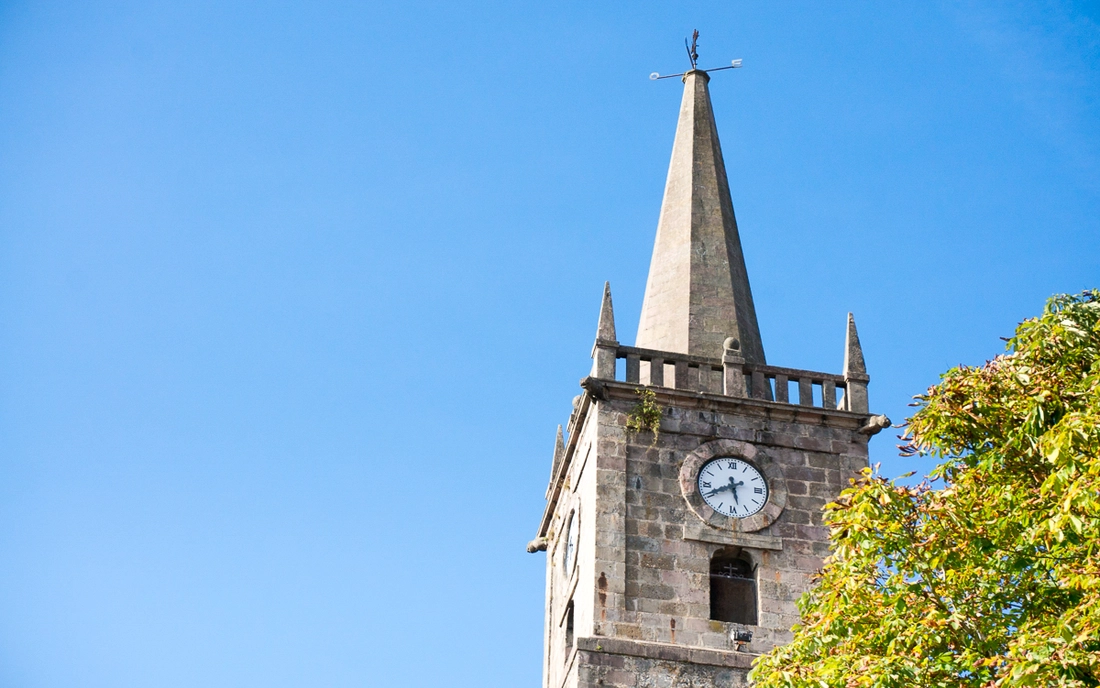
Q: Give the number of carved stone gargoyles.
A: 3